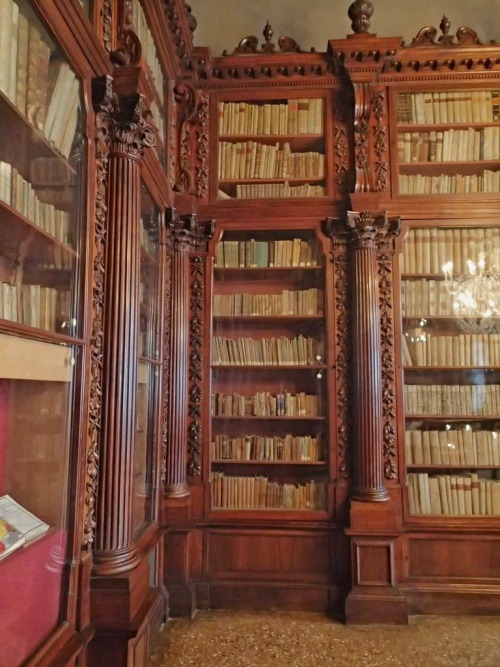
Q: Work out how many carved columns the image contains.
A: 3